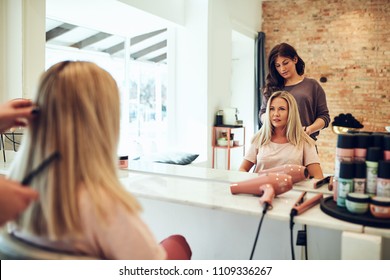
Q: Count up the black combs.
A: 1